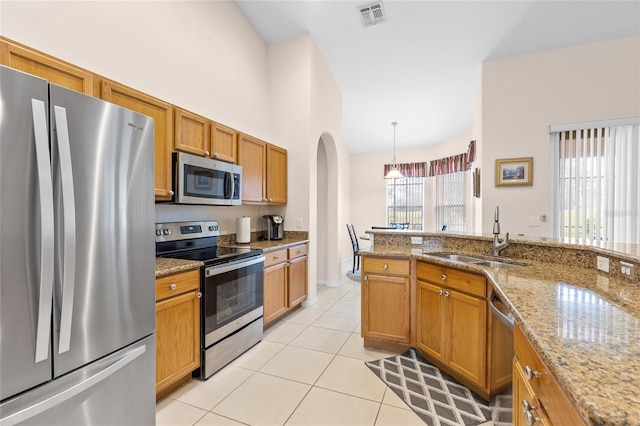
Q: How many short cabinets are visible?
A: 2